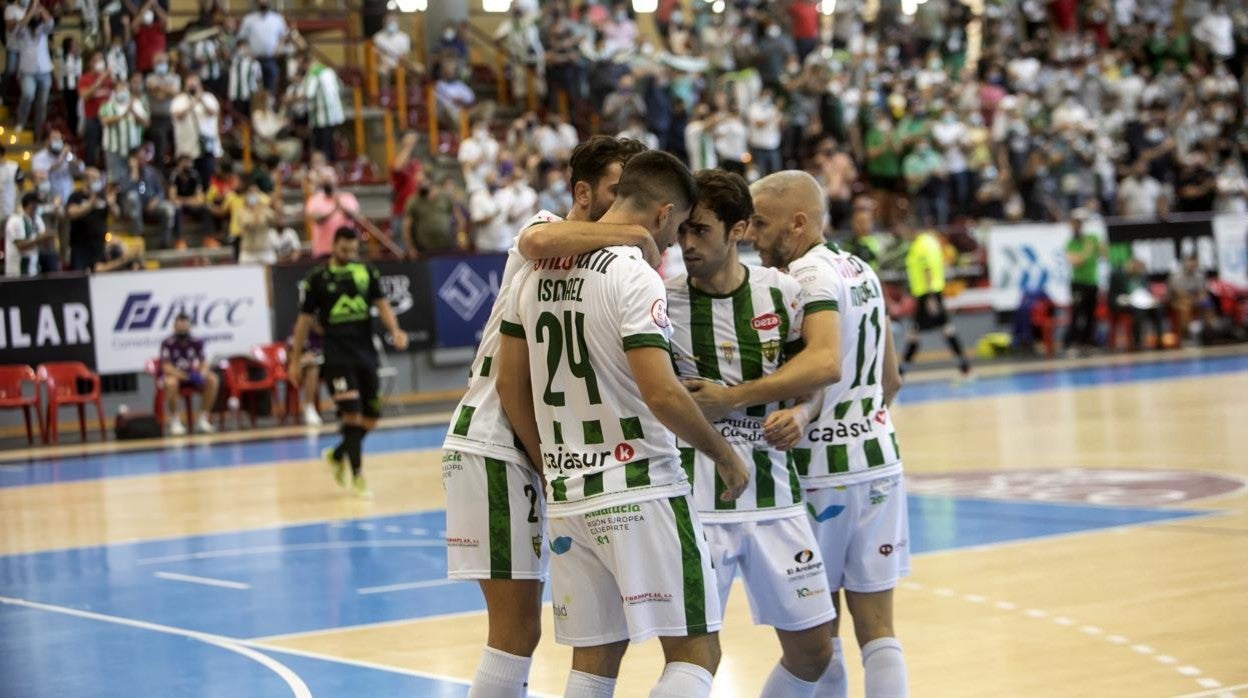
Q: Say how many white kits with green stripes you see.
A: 4